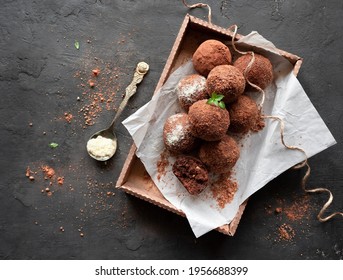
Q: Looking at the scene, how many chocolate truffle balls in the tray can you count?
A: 9